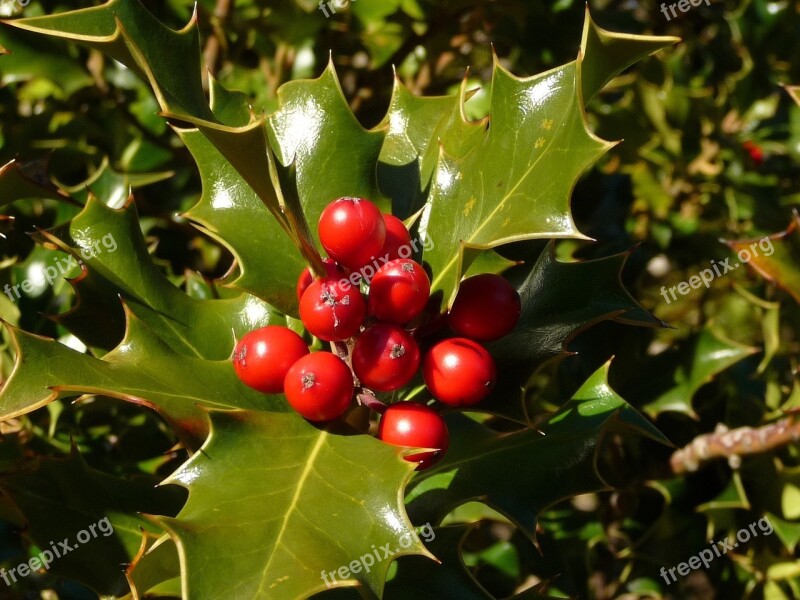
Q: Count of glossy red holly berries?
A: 11